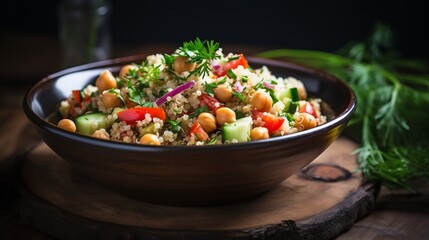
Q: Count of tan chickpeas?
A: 13